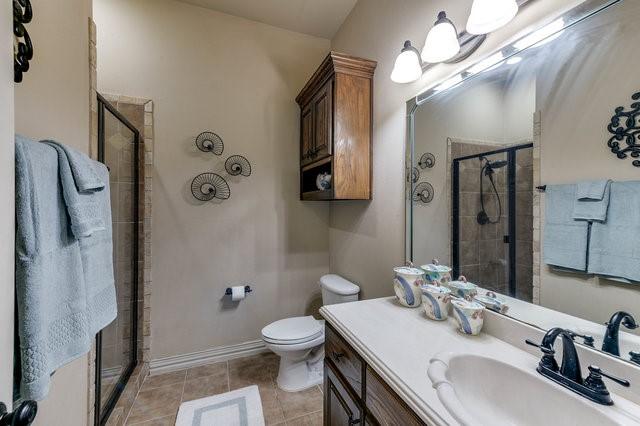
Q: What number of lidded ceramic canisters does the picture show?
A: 3